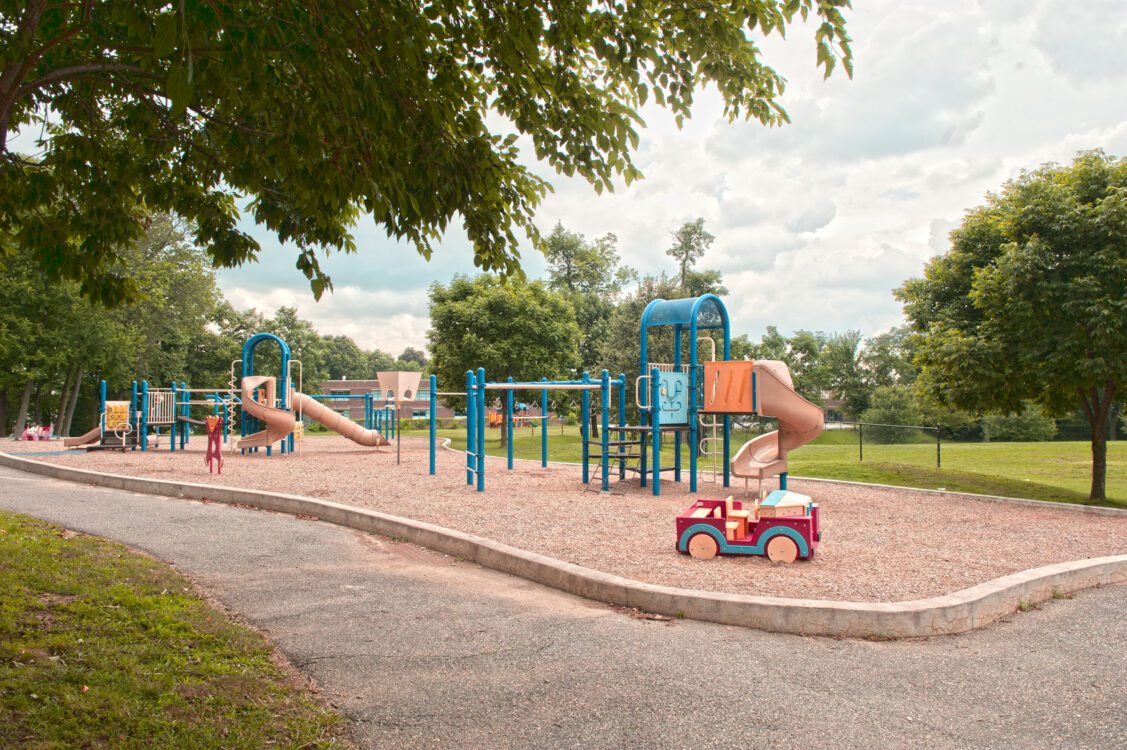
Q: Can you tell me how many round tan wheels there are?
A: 2